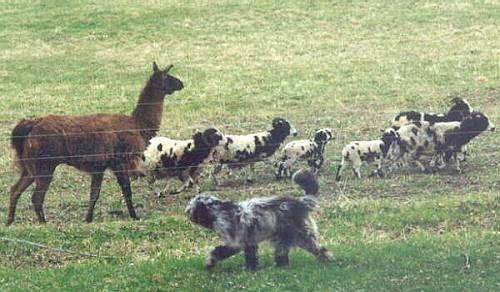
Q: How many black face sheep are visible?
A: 6